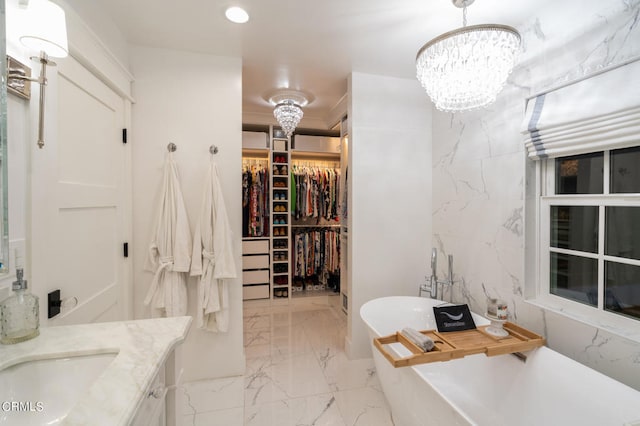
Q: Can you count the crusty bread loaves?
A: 0